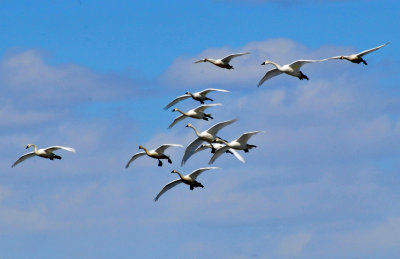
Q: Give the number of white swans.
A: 11